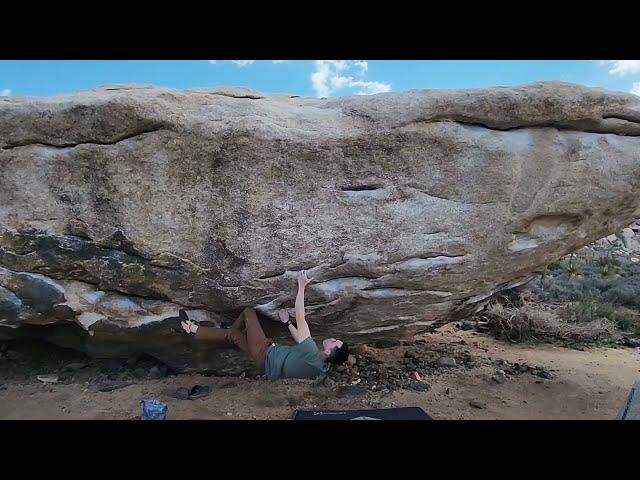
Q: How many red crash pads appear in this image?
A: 0